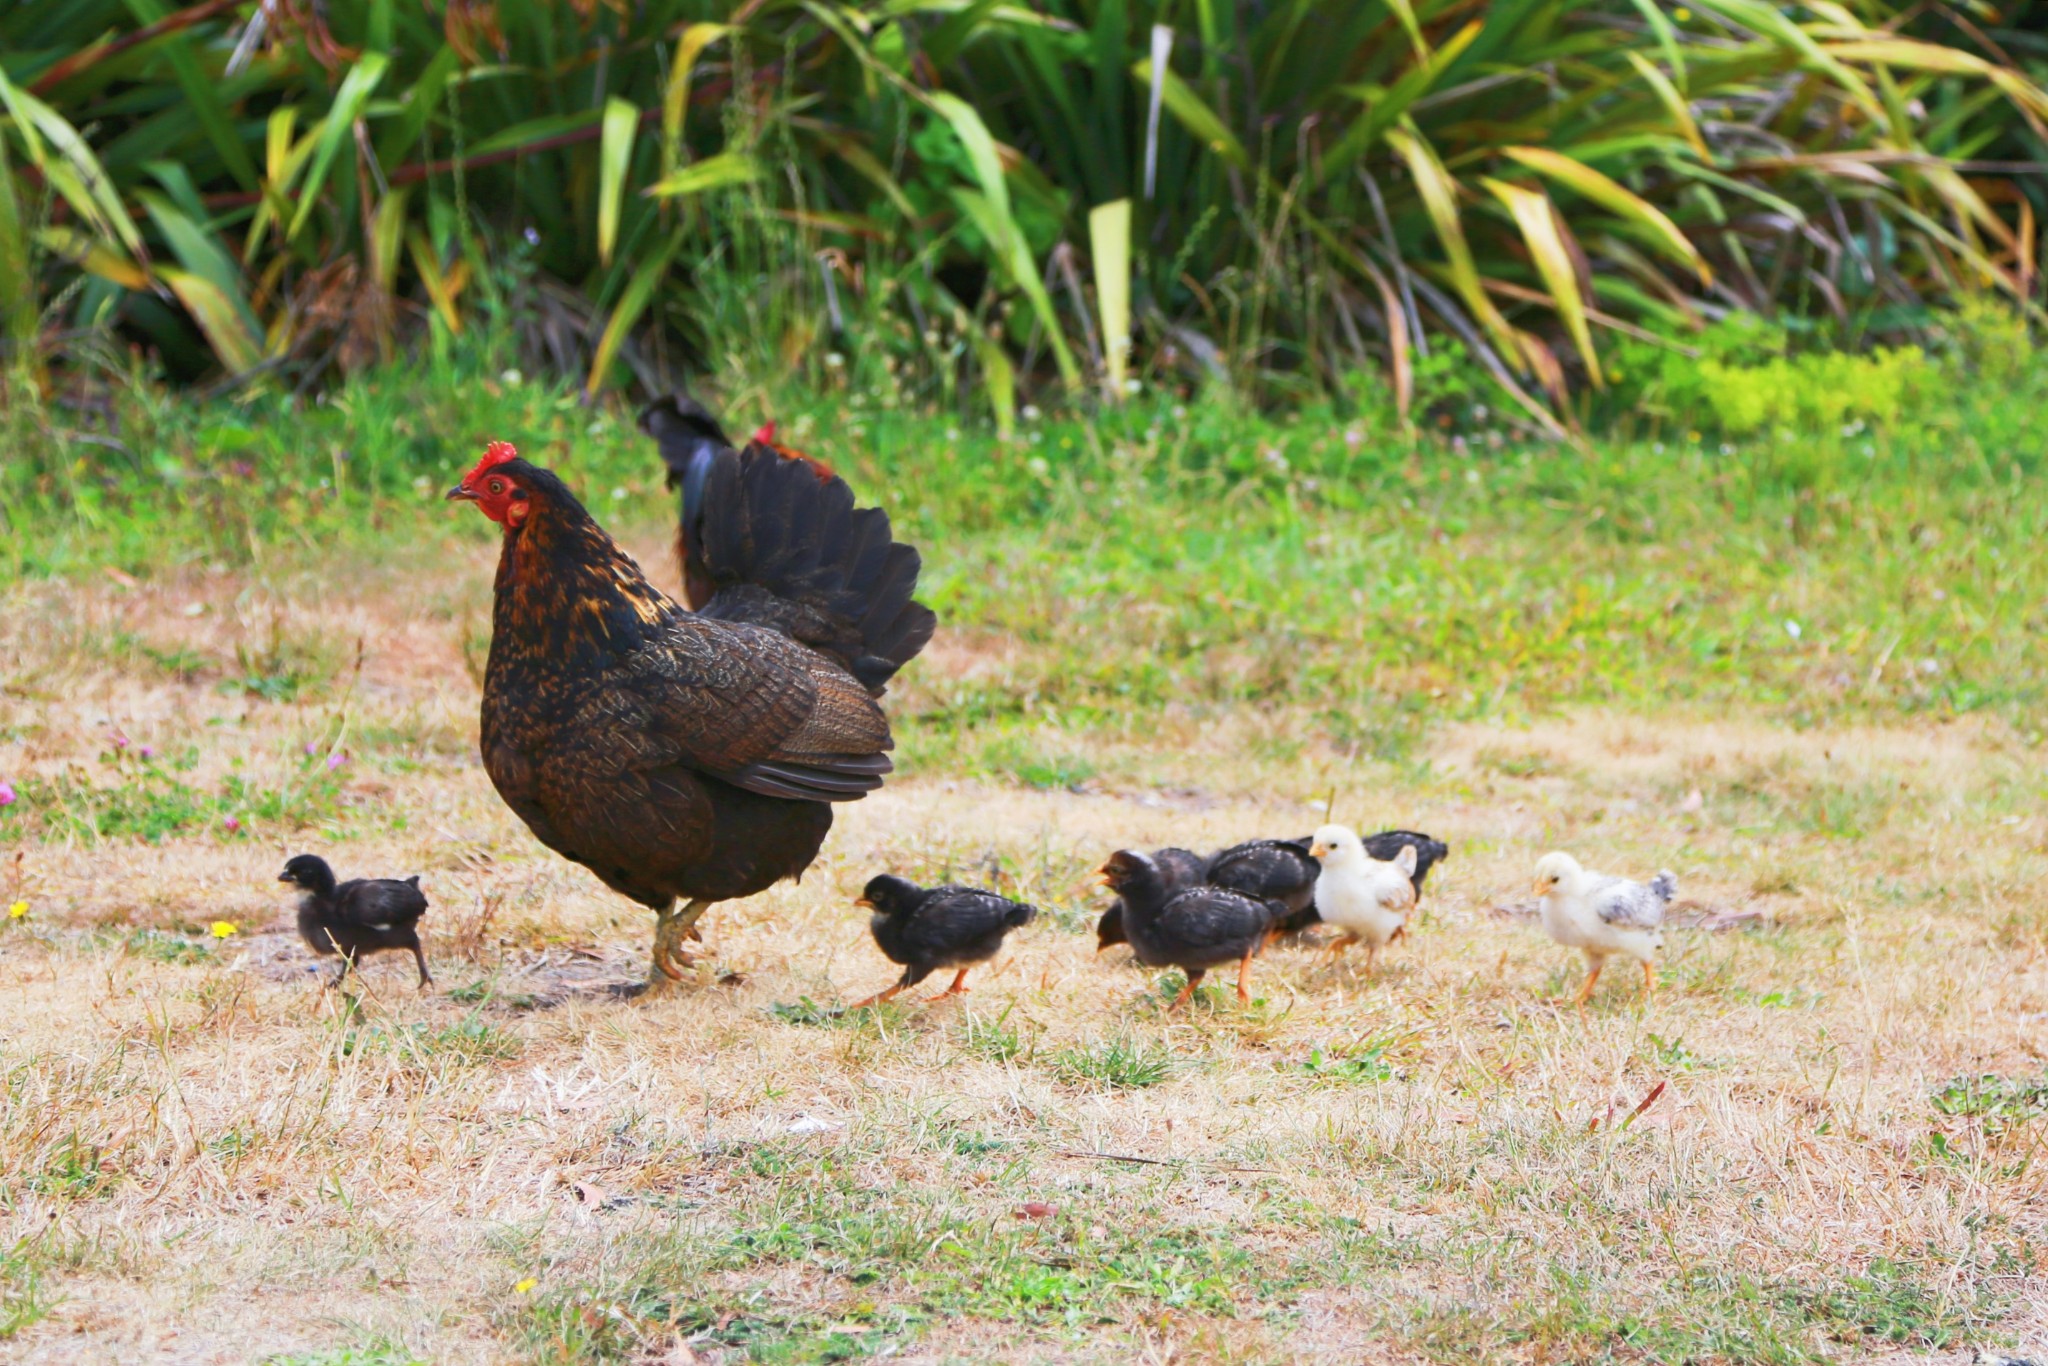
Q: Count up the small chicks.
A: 8